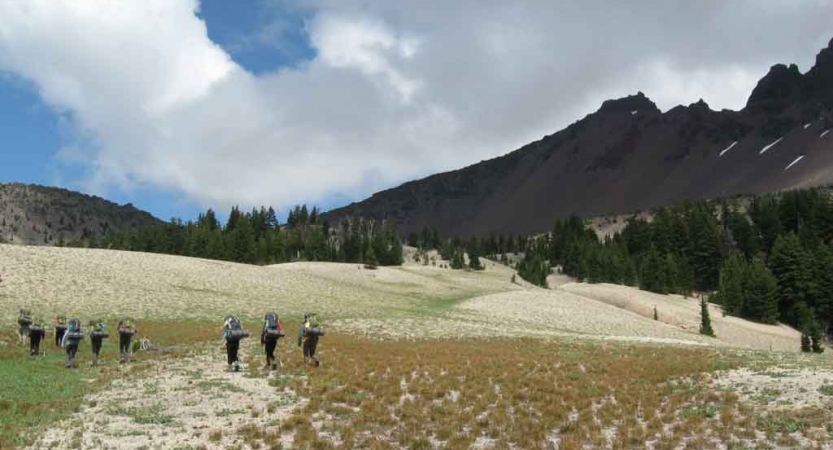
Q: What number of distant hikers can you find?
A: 9